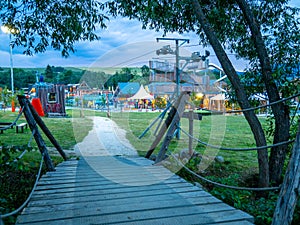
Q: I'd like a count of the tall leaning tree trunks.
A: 2